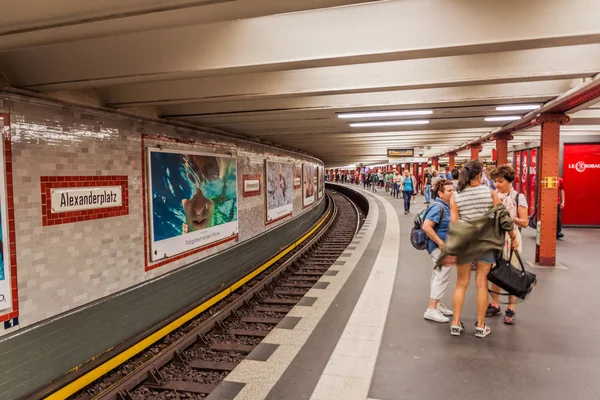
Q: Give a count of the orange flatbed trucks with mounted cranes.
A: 0